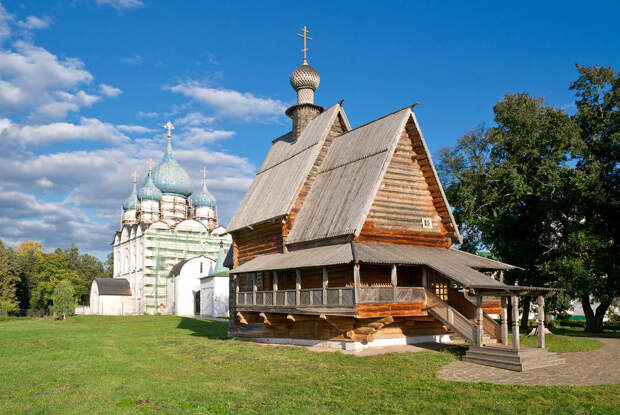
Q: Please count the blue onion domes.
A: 4